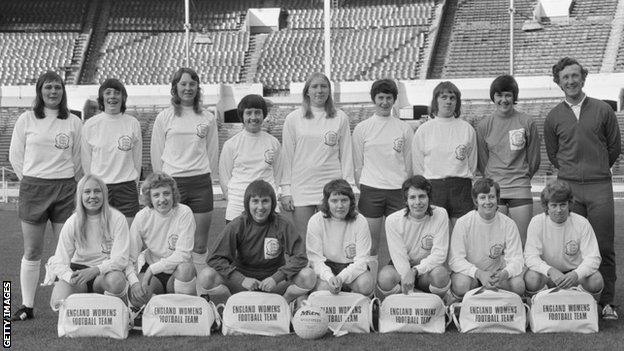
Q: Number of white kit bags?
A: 7